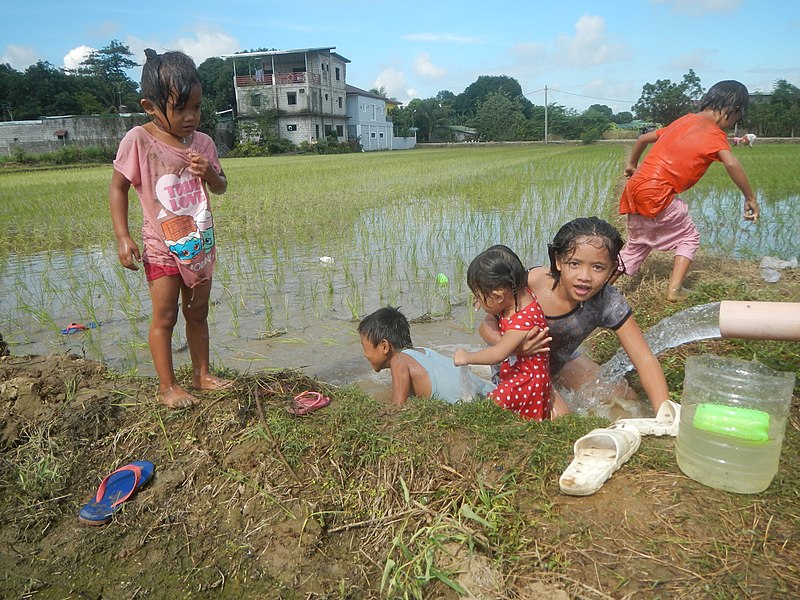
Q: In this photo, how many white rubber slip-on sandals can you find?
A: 2